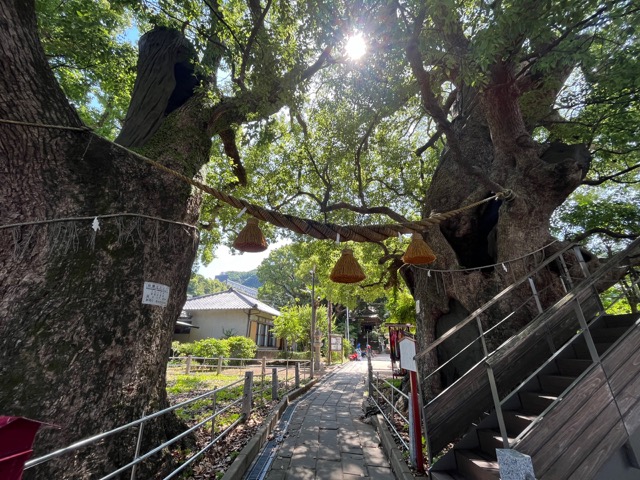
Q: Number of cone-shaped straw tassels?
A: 3